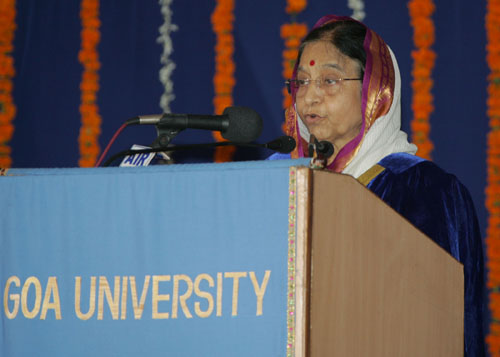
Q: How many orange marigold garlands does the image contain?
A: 6